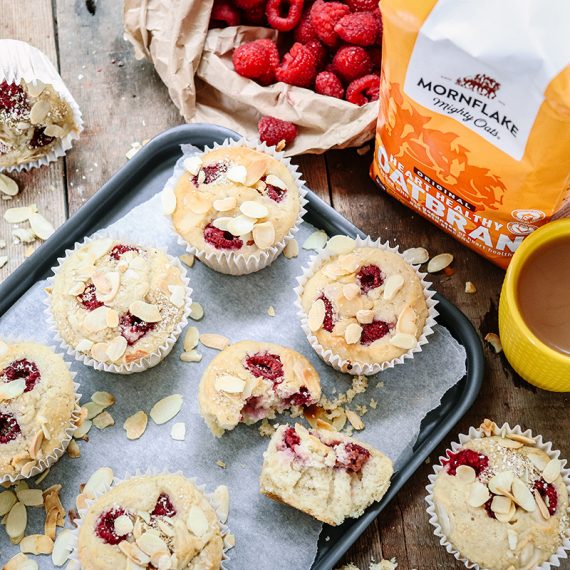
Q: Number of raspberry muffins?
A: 8